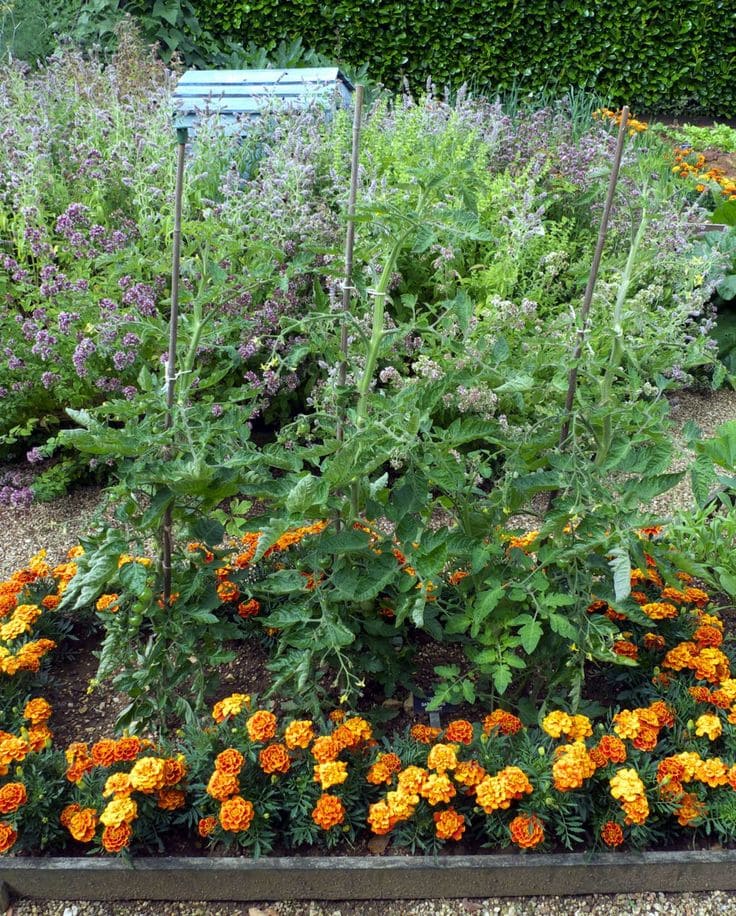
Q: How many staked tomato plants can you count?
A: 3